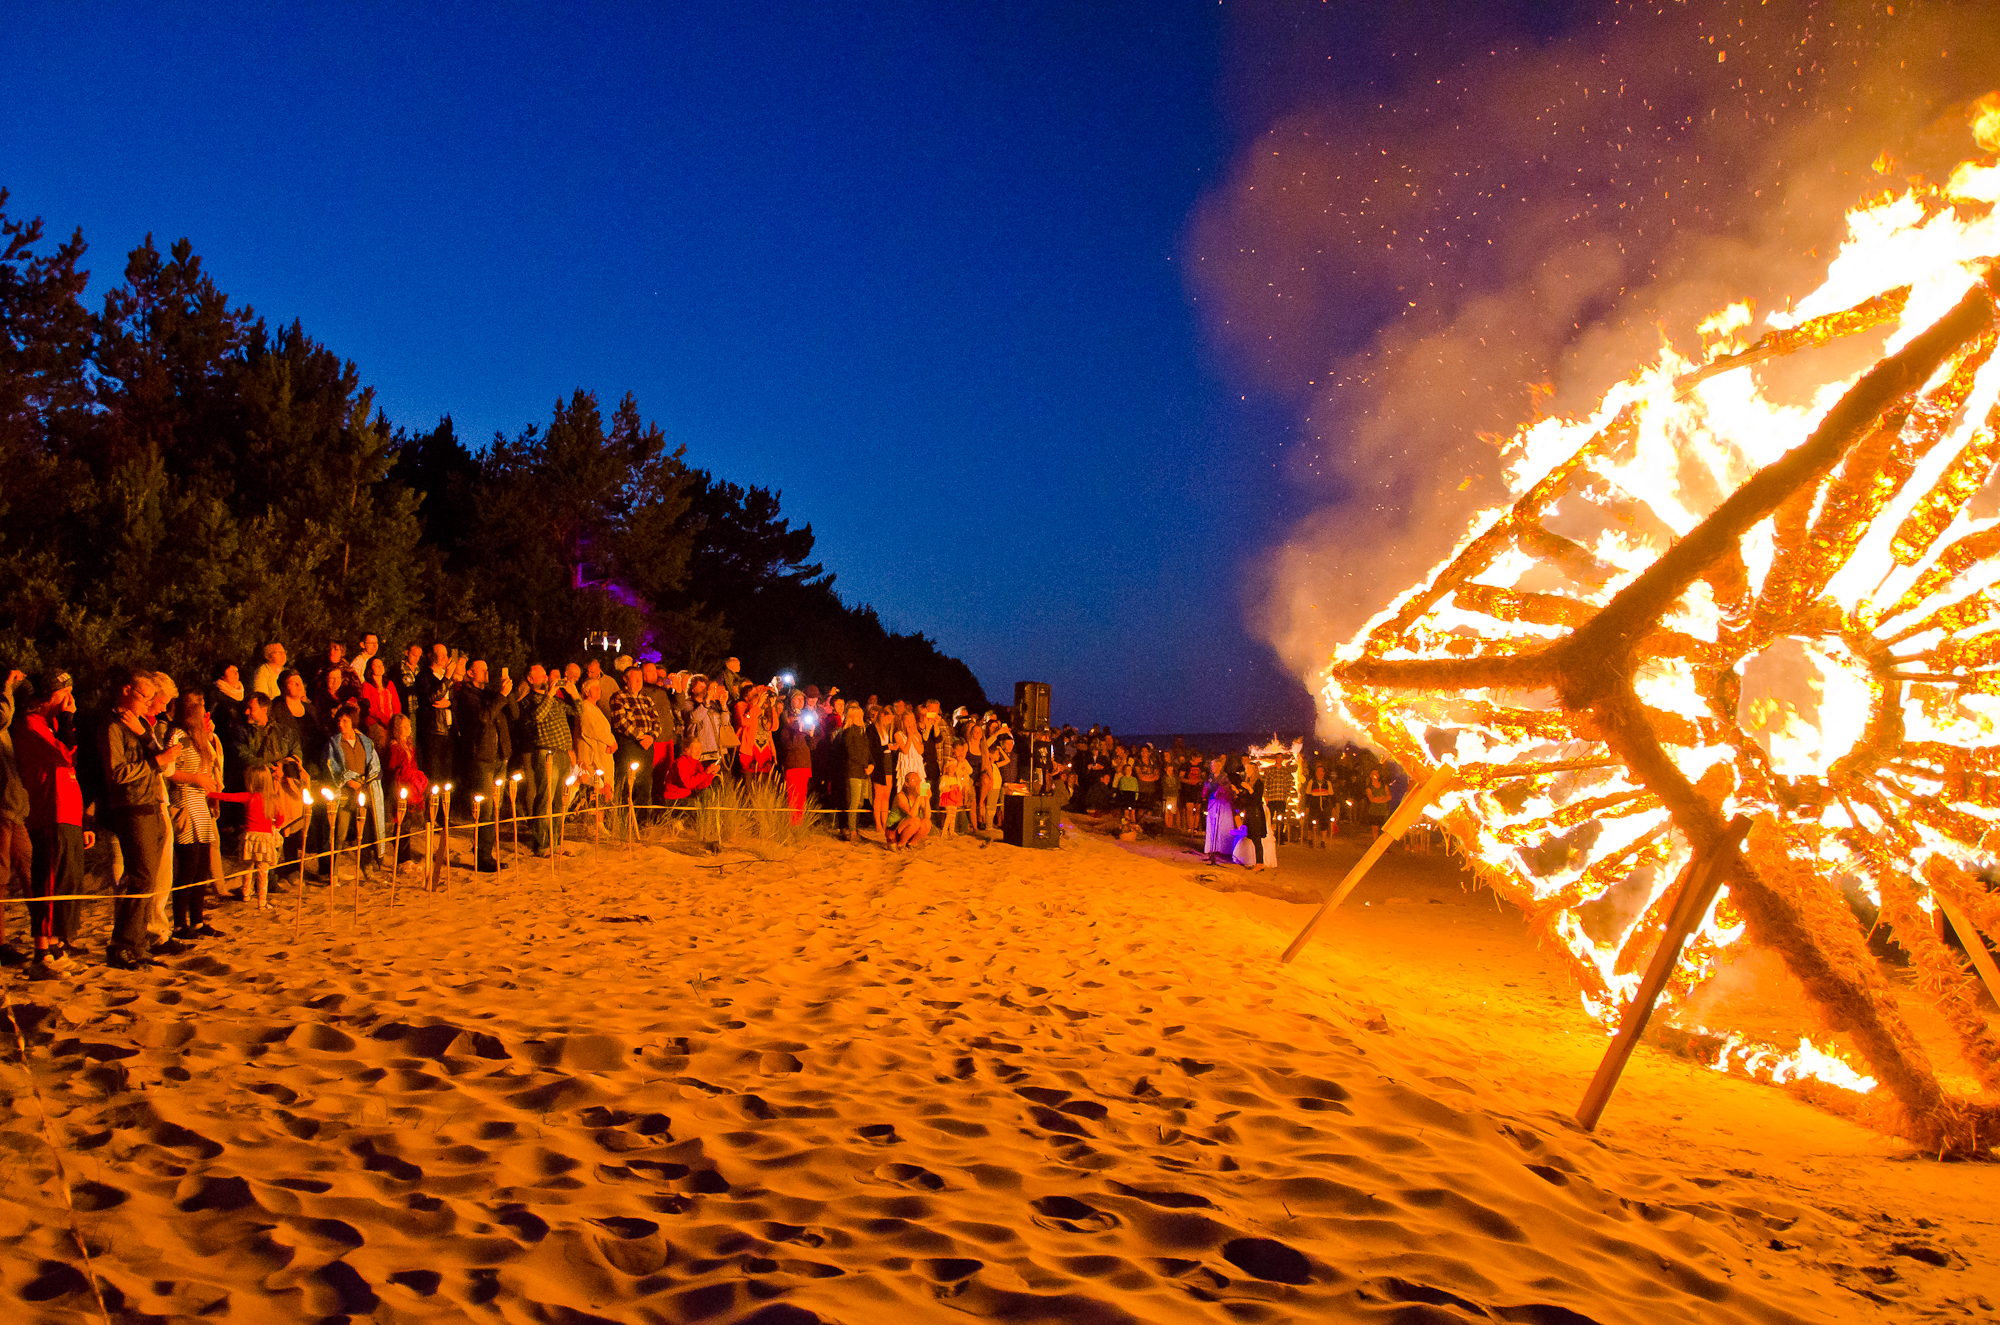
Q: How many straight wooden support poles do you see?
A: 3